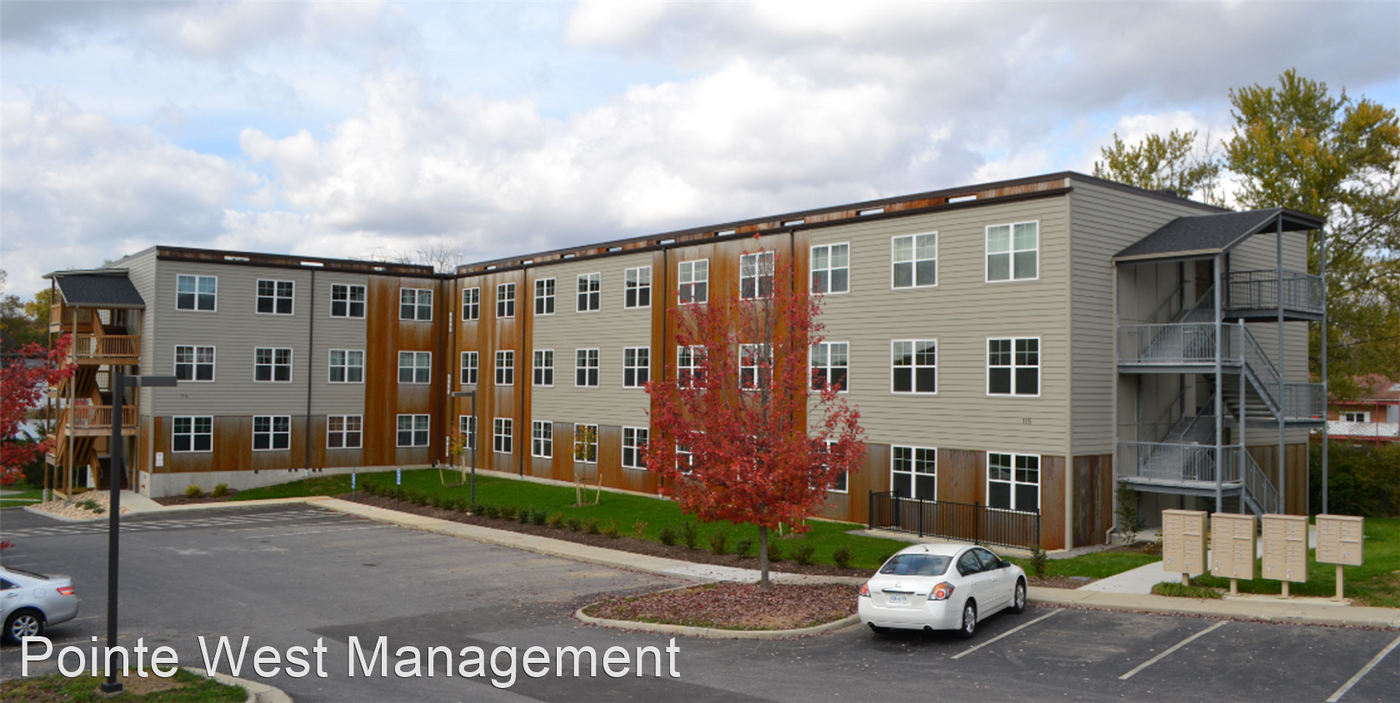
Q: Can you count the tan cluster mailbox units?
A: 4